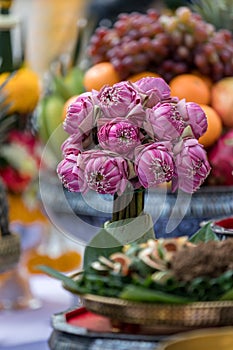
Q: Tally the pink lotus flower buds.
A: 11